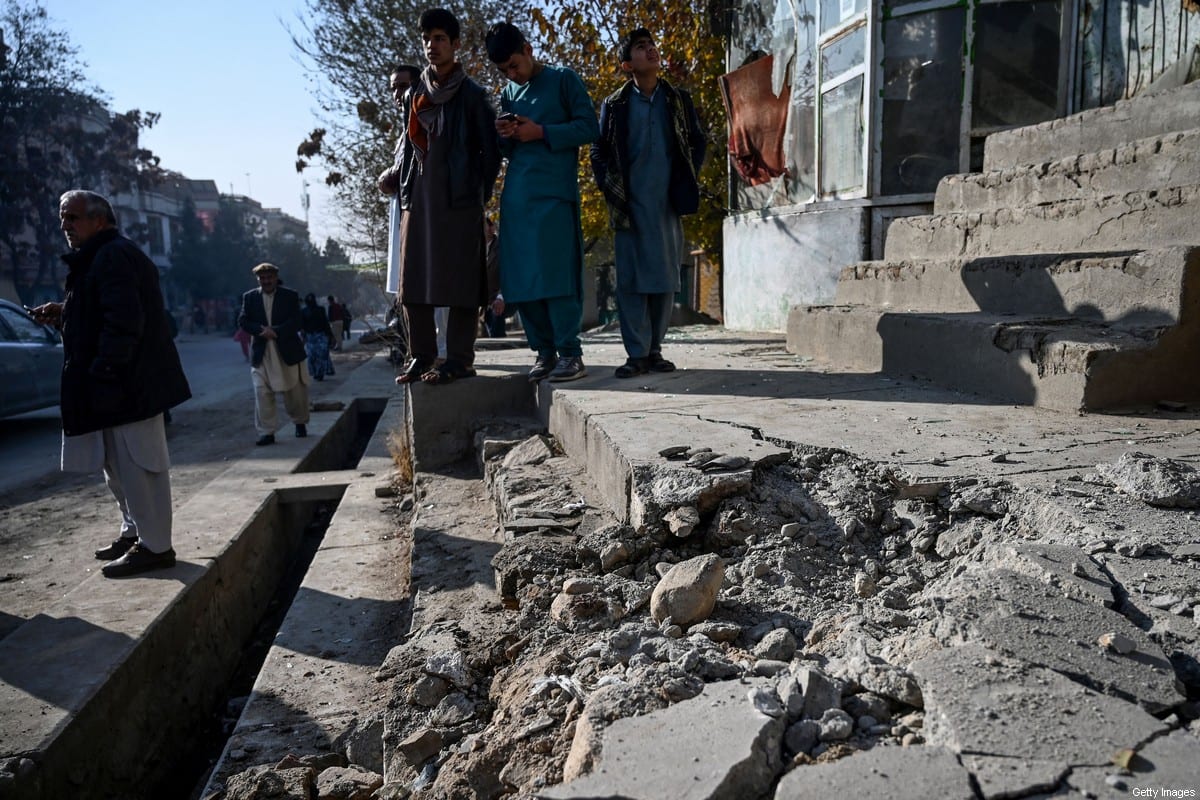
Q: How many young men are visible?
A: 3